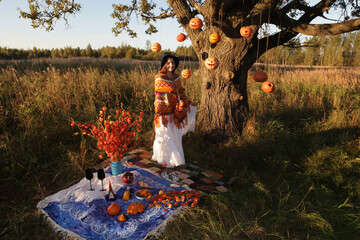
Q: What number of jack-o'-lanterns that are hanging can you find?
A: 9